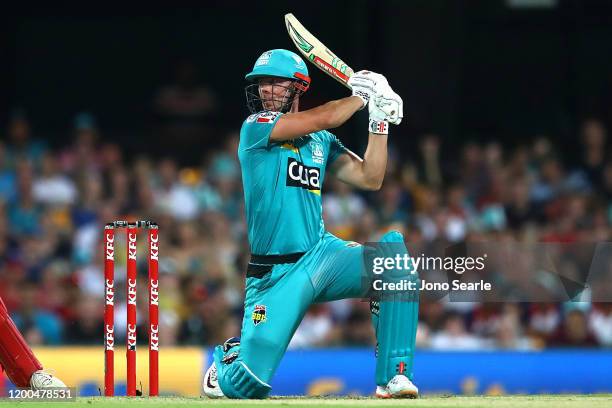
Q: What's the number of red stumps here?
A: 3